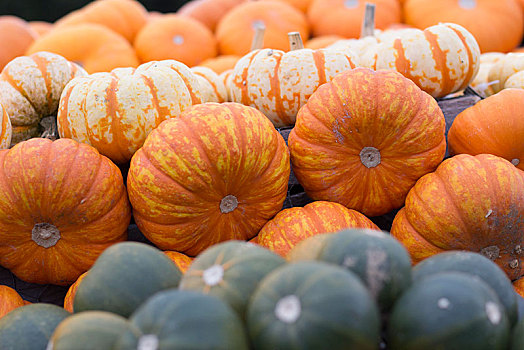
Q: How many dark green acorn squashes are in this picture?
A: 9